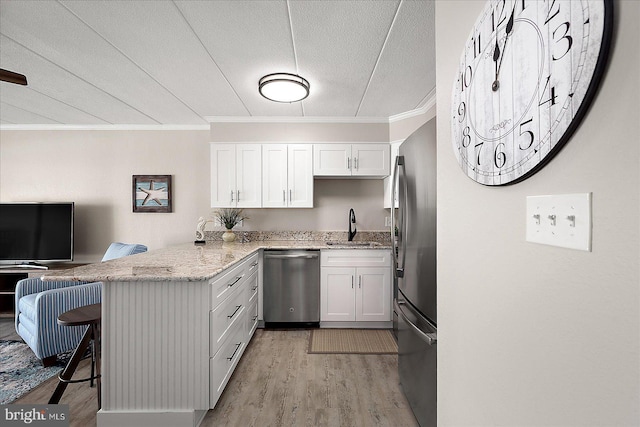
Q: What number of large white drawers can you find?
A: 3